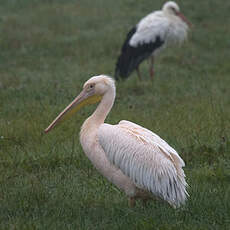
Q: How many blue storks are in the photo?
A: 0